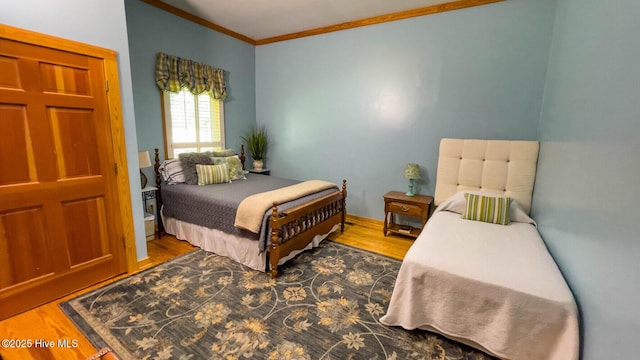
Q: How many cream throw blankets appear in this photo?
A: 1